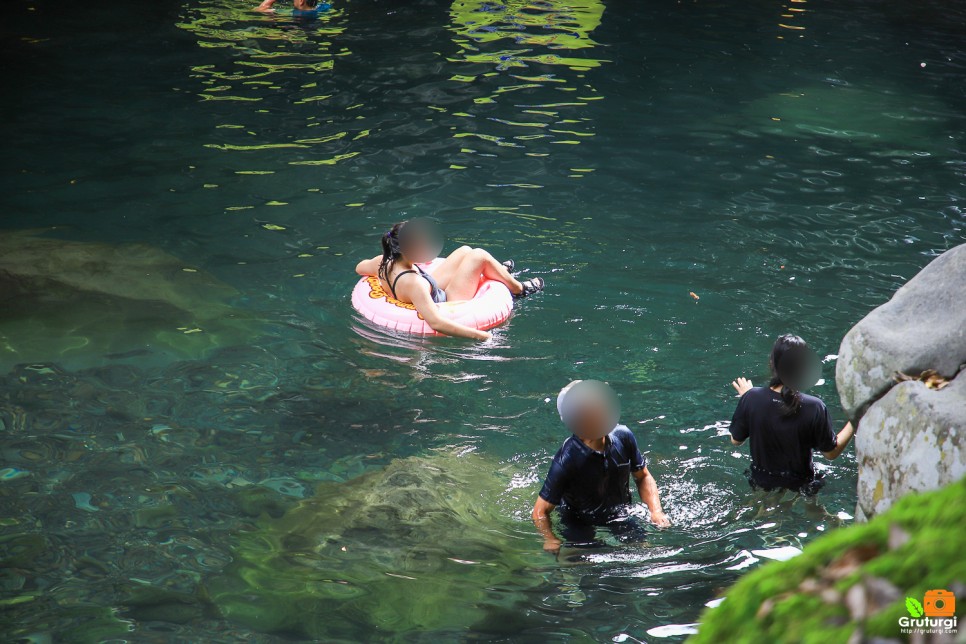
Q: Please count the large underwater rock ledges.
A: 2